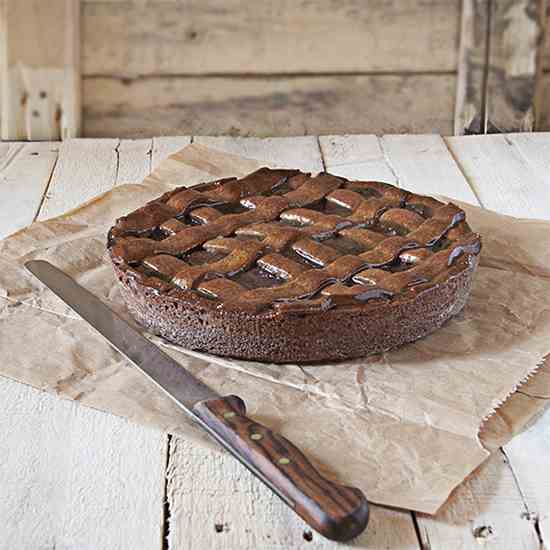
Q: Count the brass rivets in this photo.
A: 3